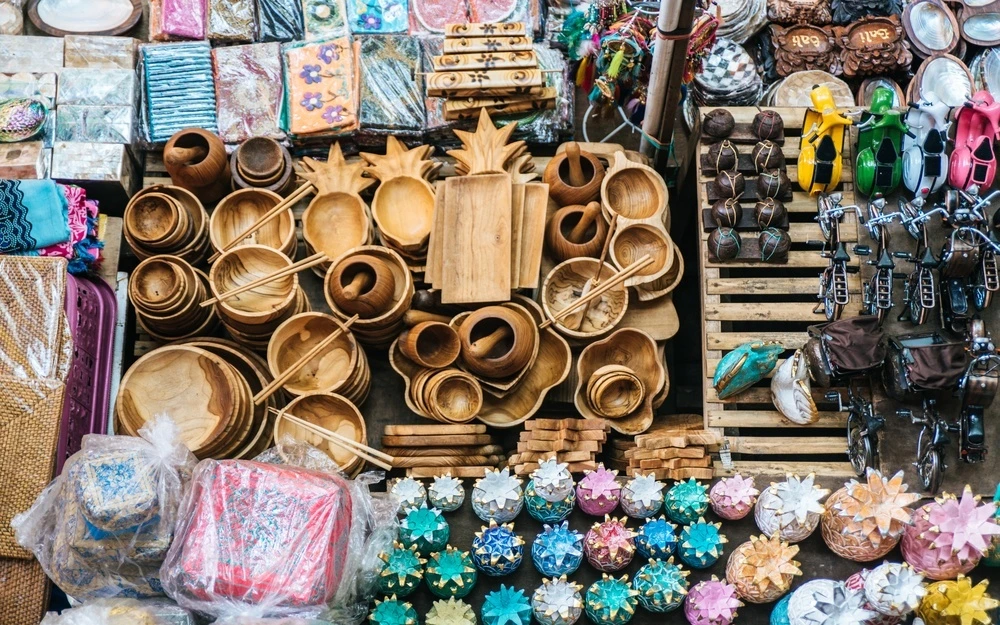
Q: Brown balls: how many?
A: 10